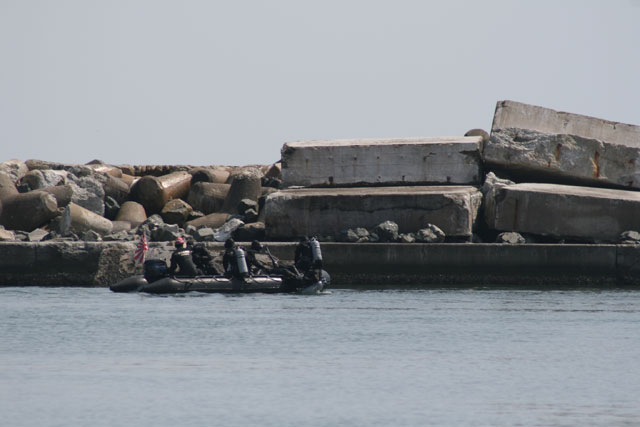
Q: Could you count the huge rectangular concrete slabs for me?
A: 4